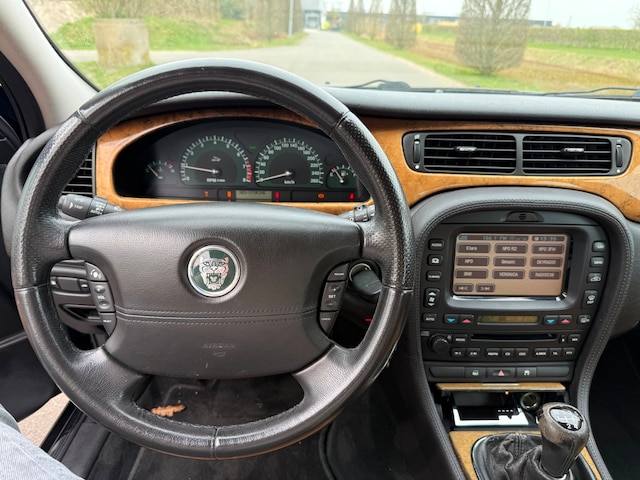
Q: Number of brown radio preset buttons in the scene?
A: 9